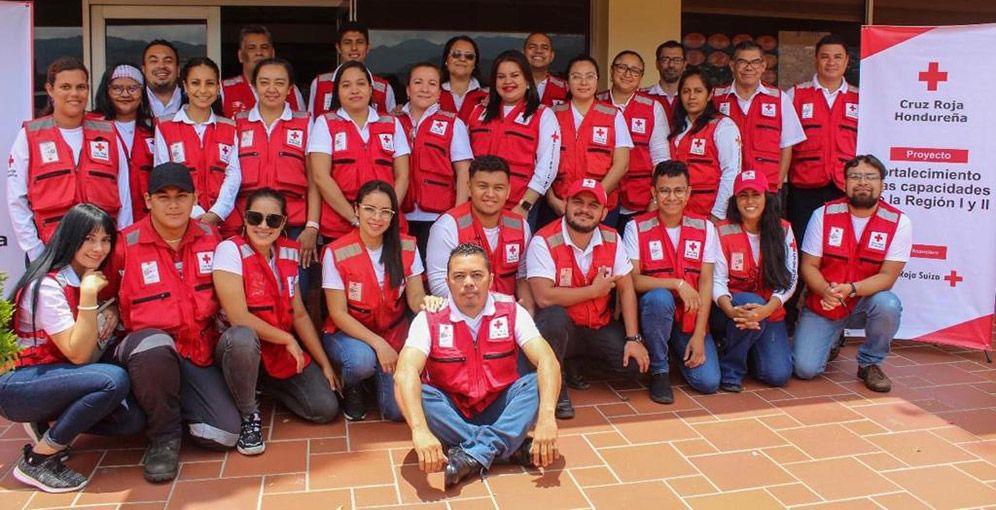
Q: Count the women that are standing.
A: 11